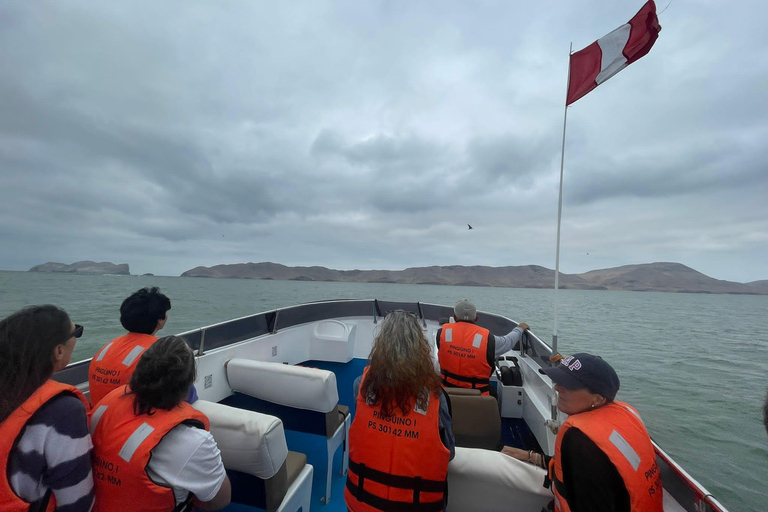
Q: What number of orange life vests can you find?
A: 6